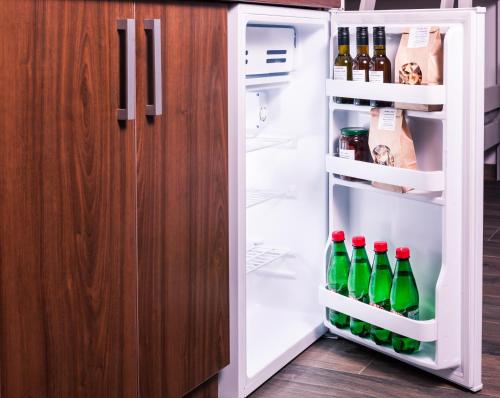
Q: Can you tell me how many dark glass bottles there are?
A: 3